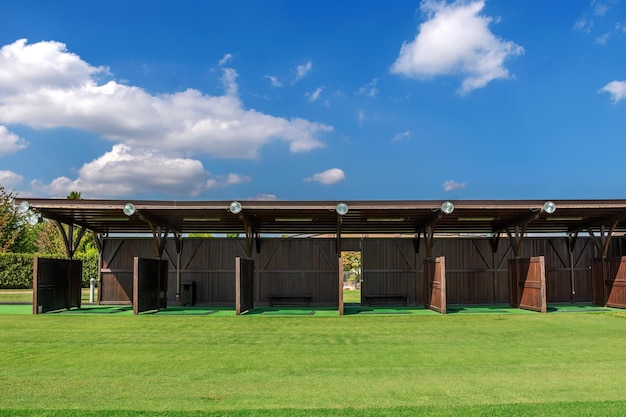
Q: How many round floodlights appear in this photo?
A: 7